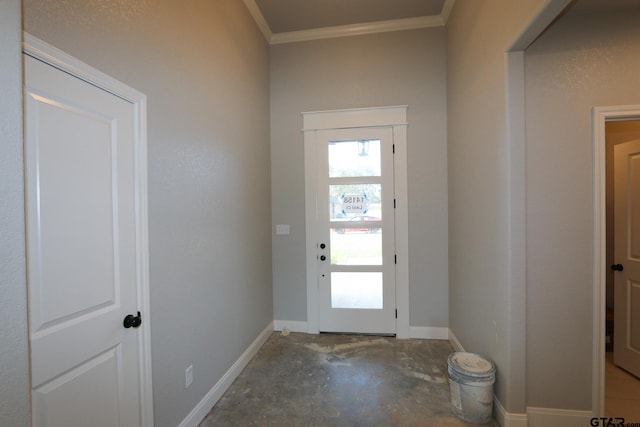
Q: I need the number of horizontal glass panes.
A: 4